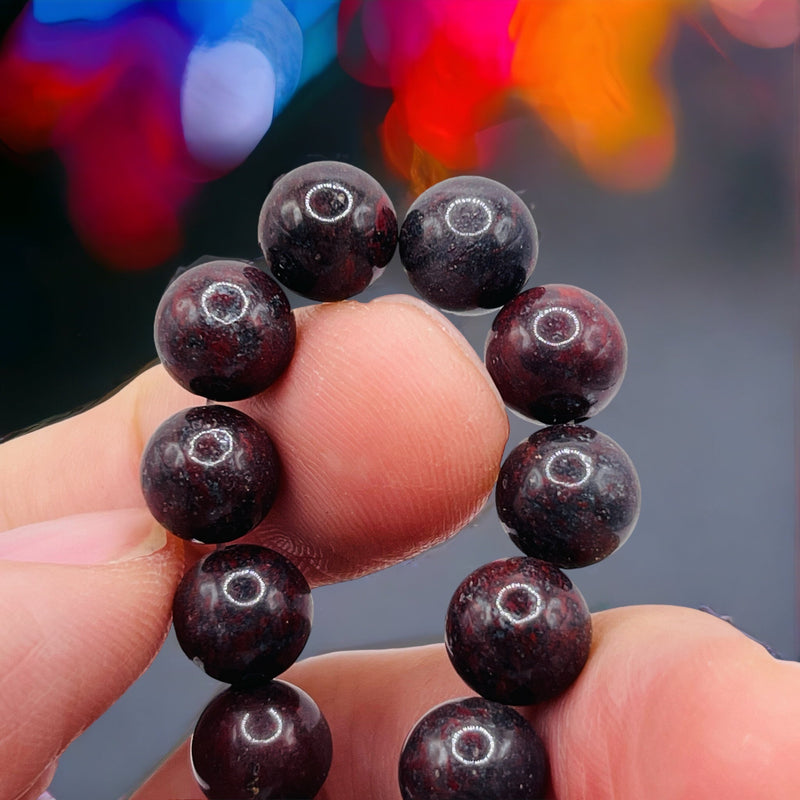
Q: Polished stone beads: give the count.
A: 10